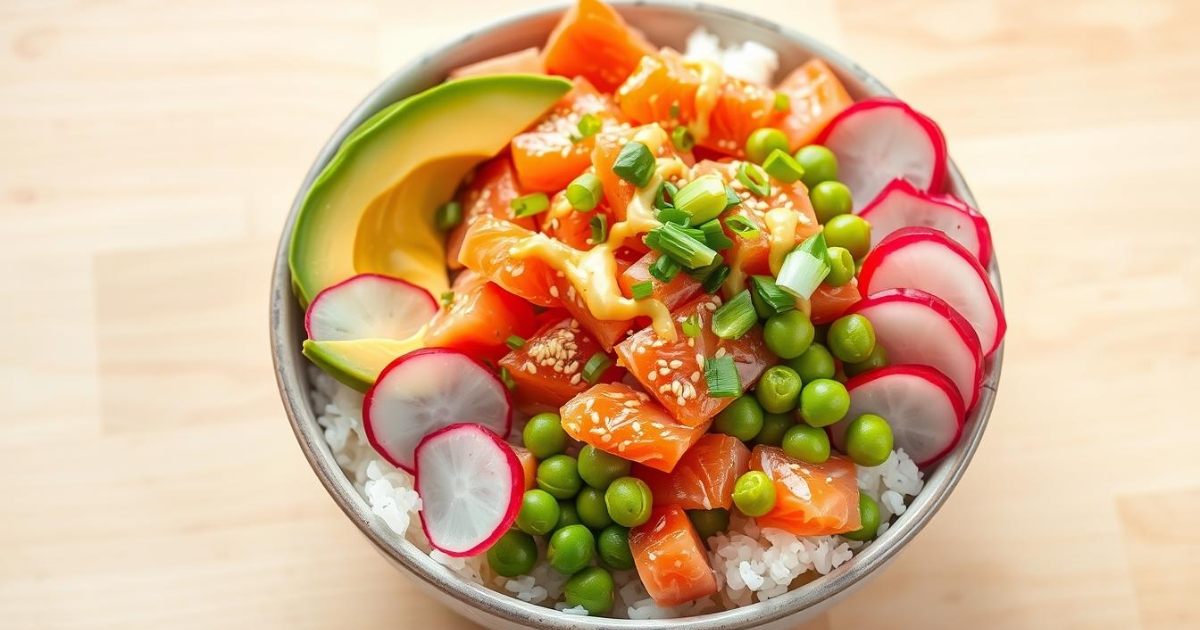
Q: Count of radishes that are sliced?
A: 8